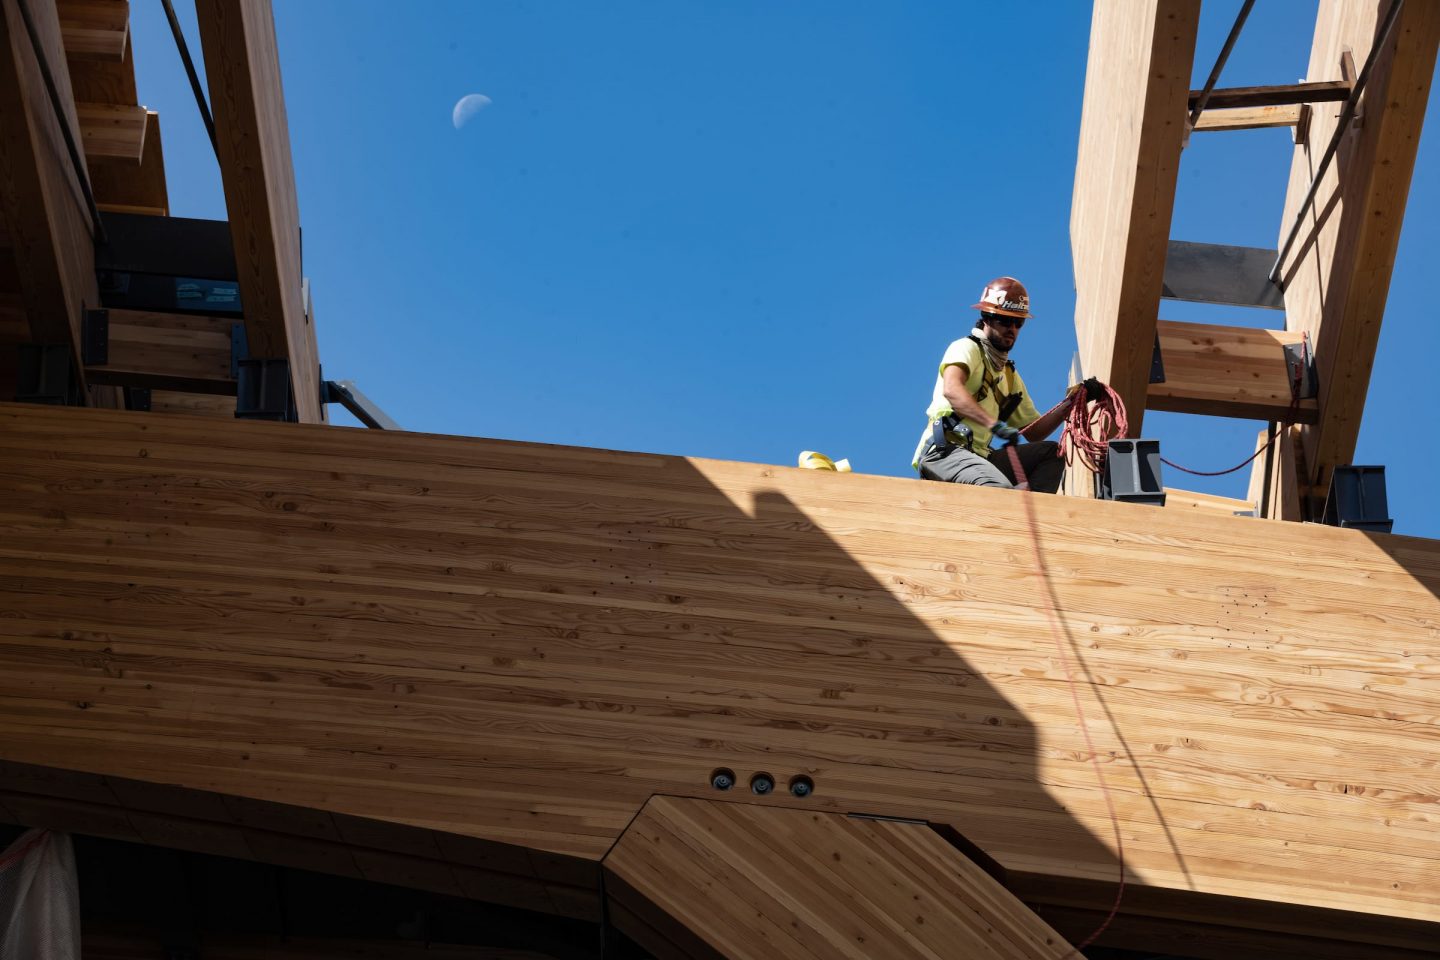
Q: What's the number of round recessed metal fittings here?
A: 3